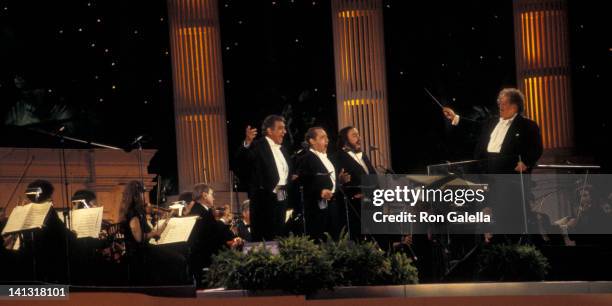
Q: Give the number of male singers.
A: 3